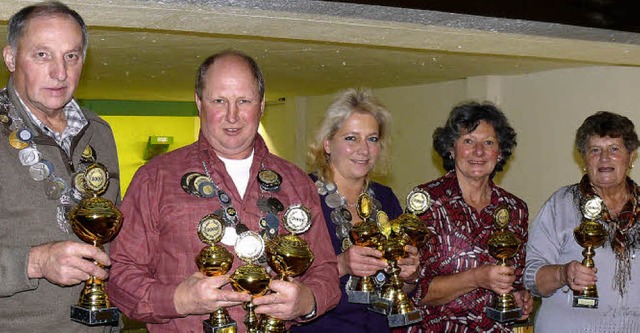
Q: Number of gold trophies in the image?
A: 9